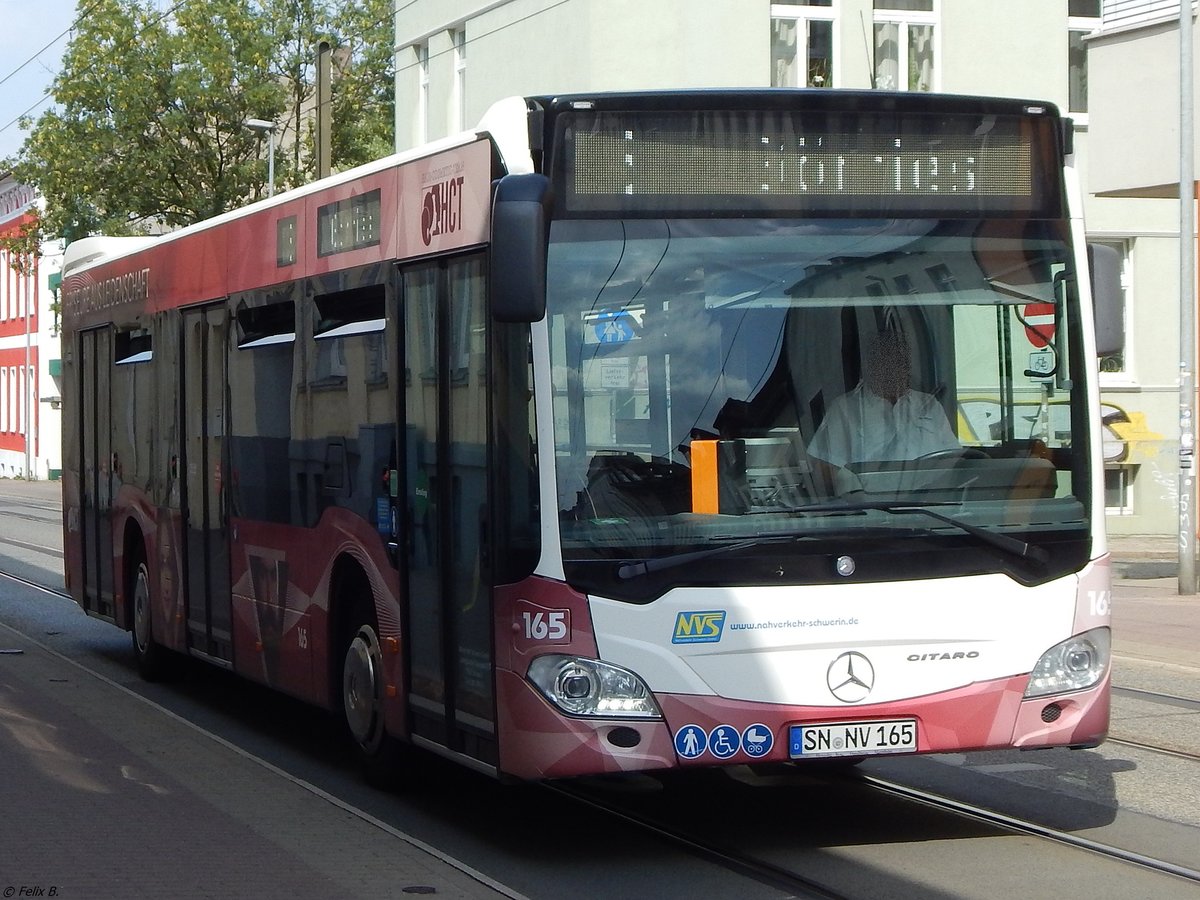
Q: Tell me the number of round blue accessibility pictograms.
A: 3